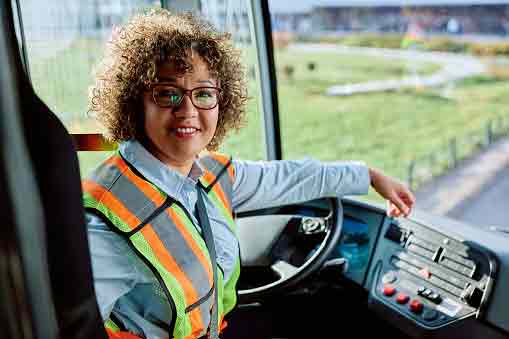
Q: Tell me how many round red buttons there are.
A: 3